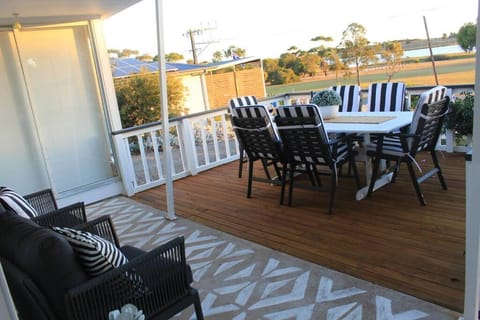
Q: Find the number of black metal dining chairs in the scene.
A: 6